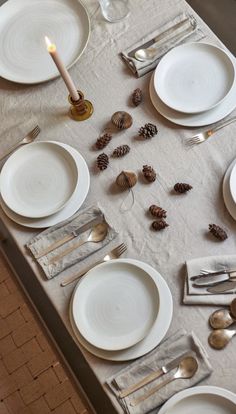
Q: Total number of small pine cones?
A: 10